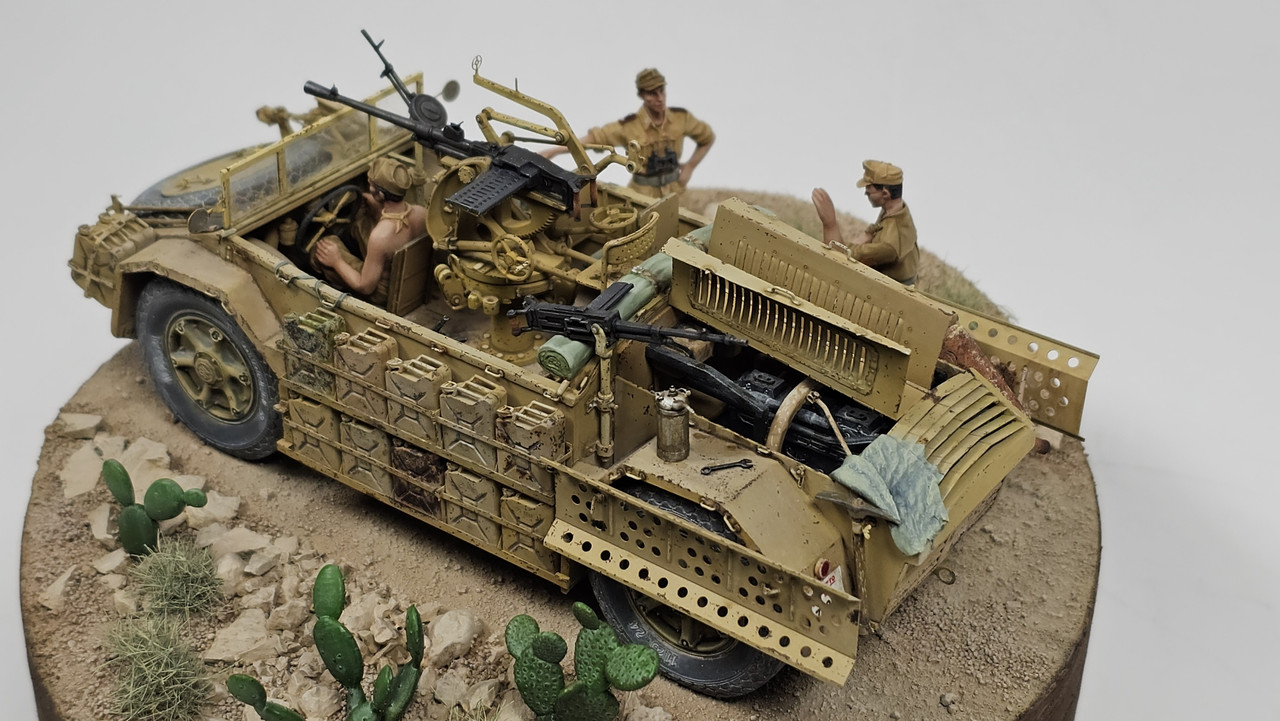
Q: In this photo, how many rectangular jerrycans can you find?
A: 12